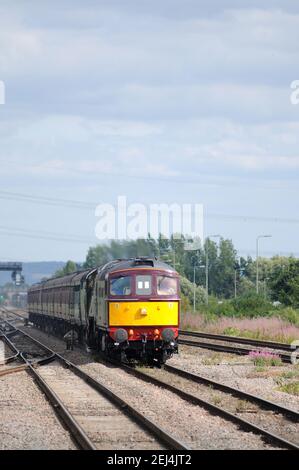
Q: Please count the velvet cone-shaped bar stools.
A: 0